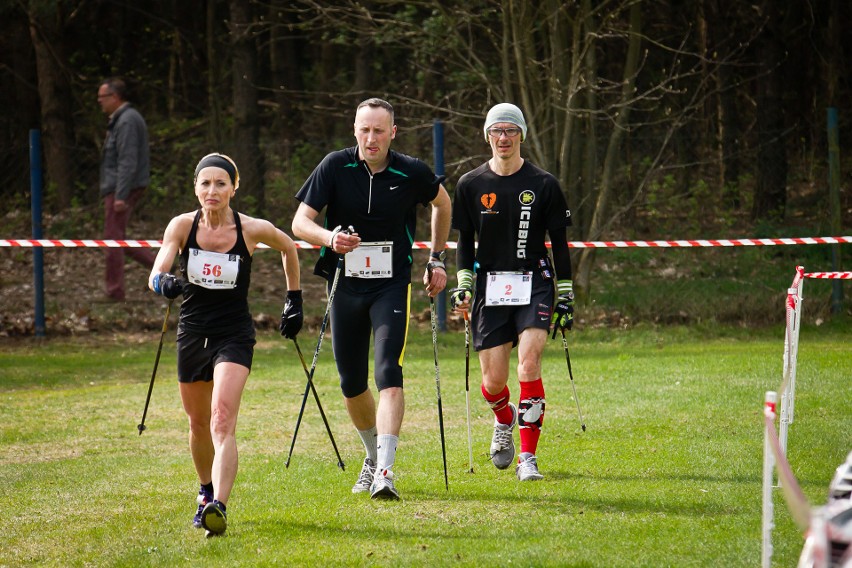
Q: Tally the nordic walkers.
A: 3